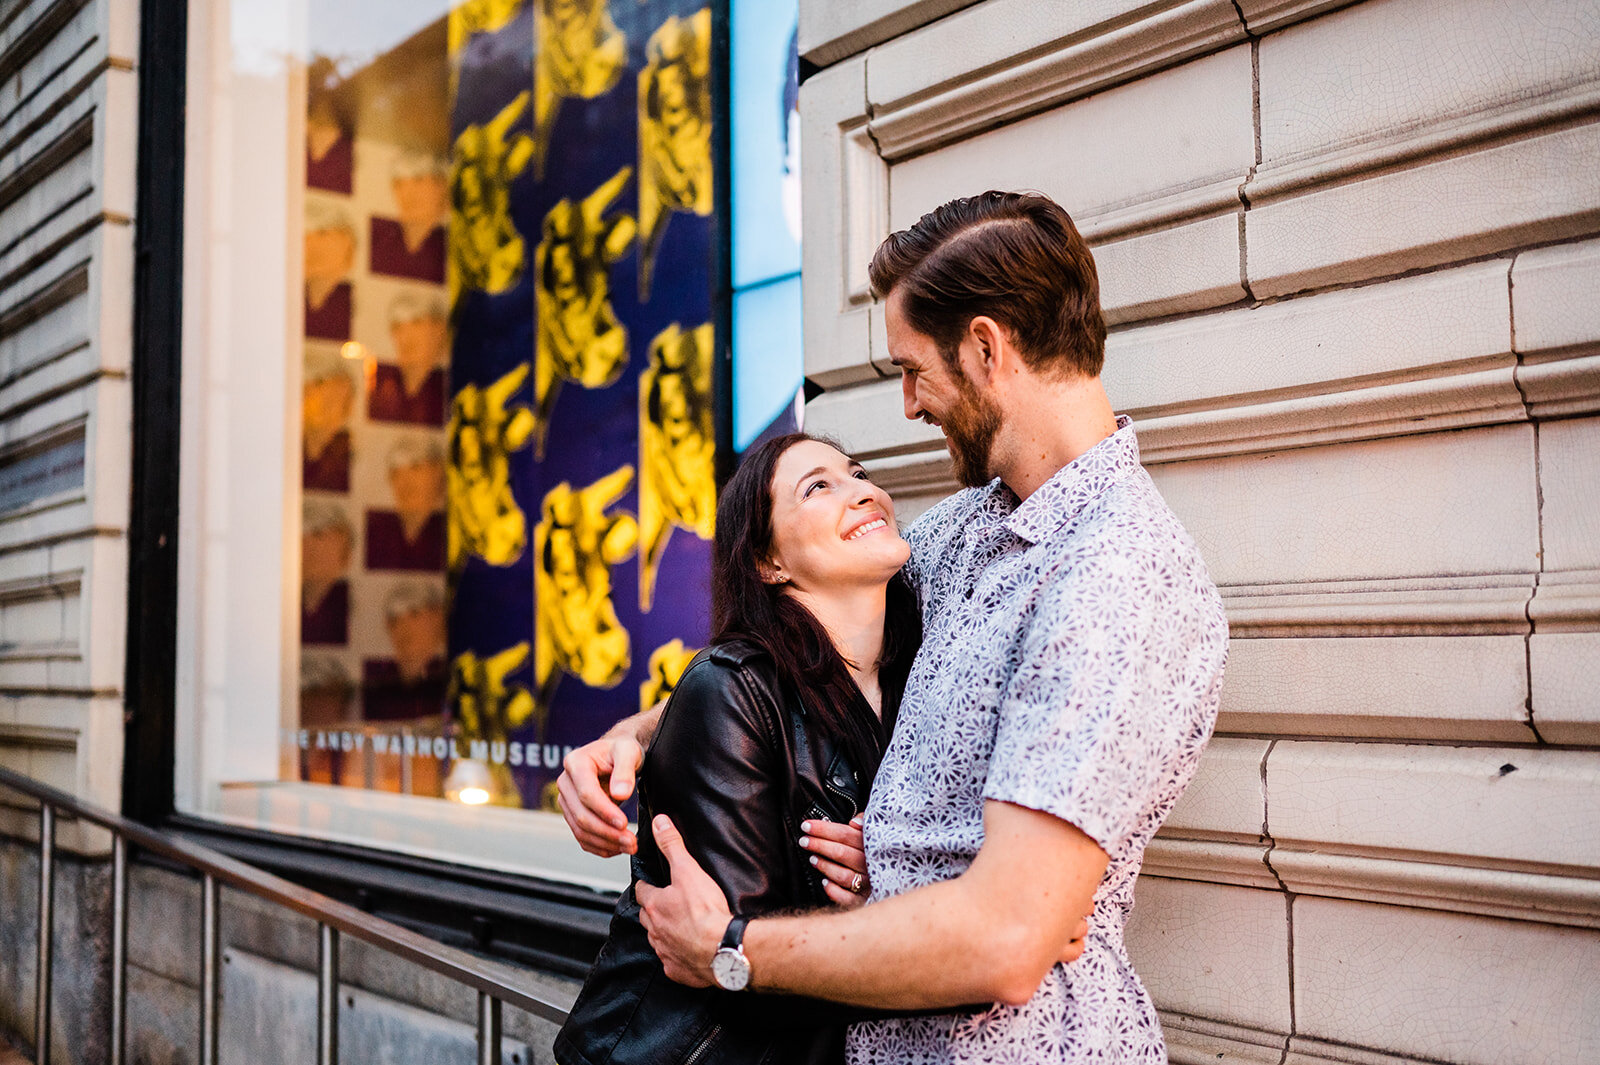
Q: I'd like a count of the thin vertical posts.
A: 5